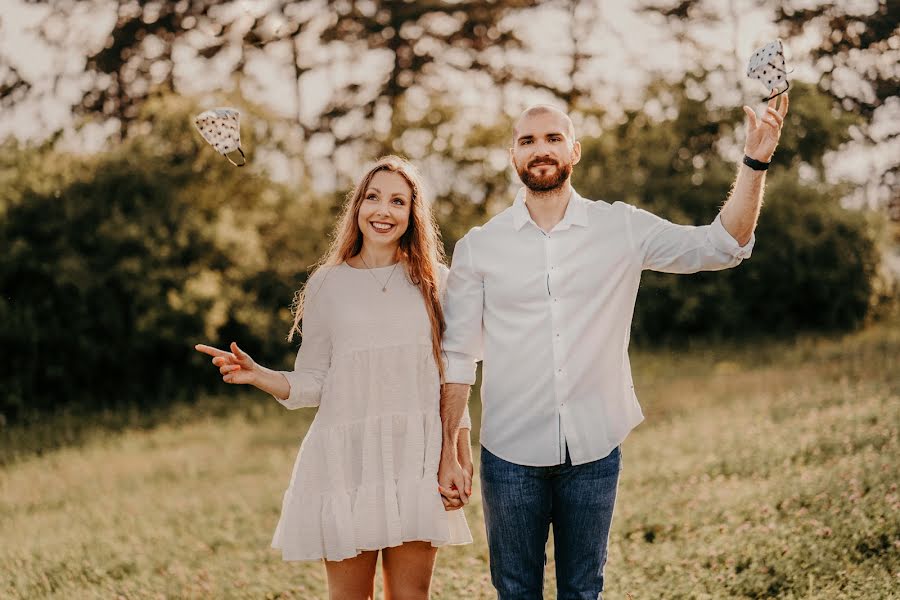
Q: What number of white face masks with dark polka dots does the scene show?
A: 2